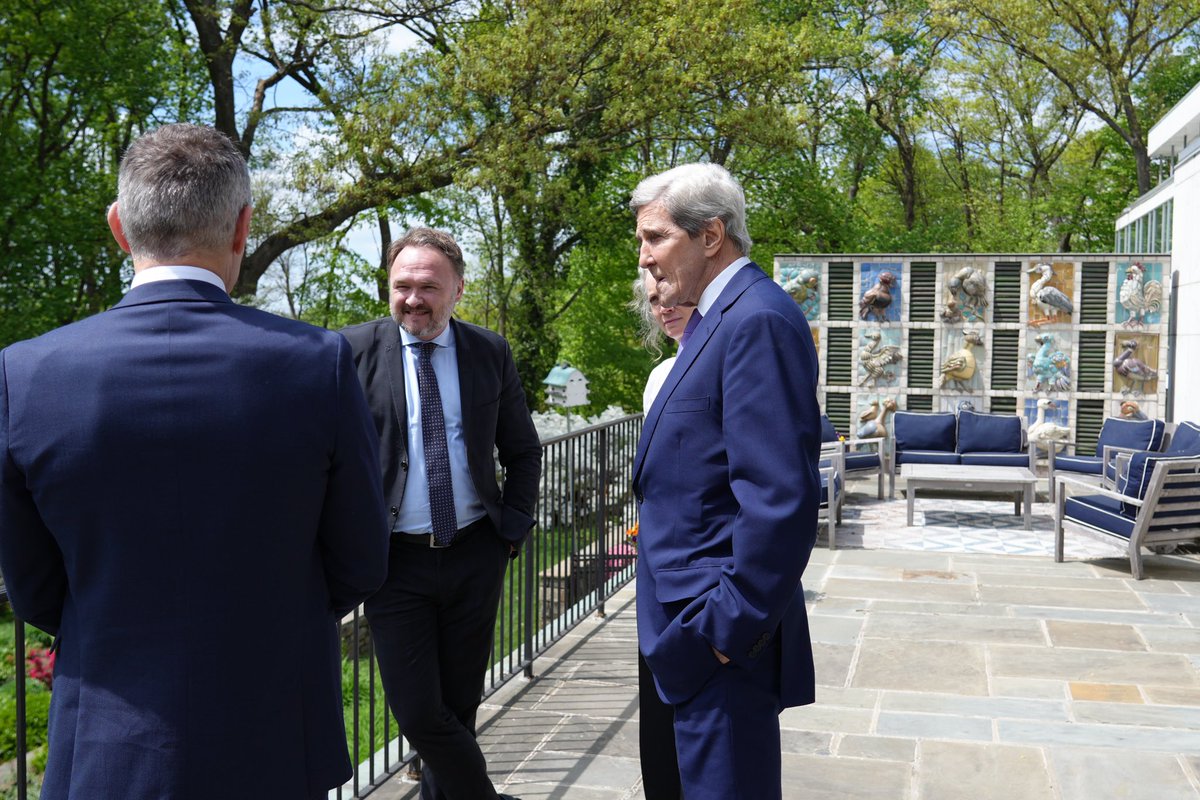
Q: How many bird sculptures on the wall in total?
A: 13